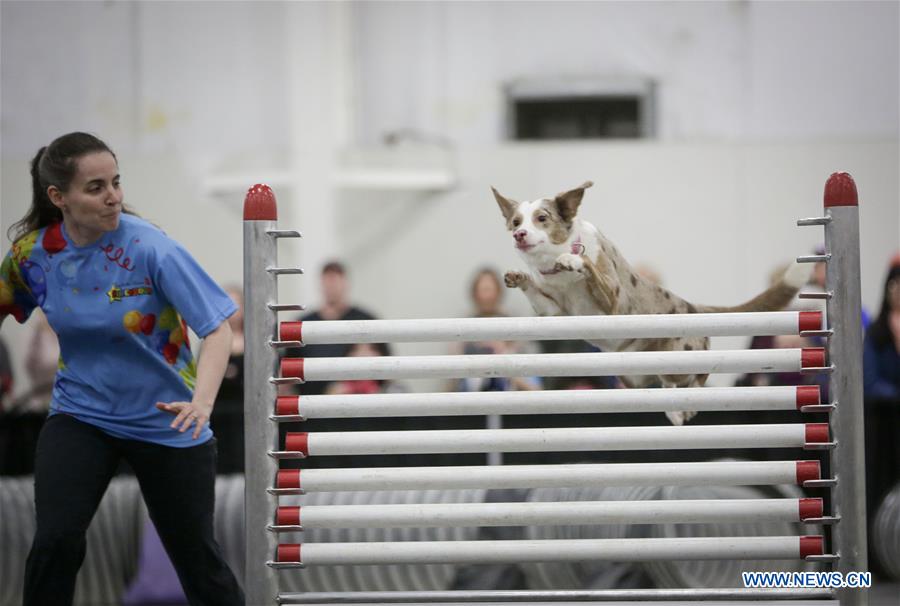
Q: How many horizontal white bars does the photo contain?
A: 7